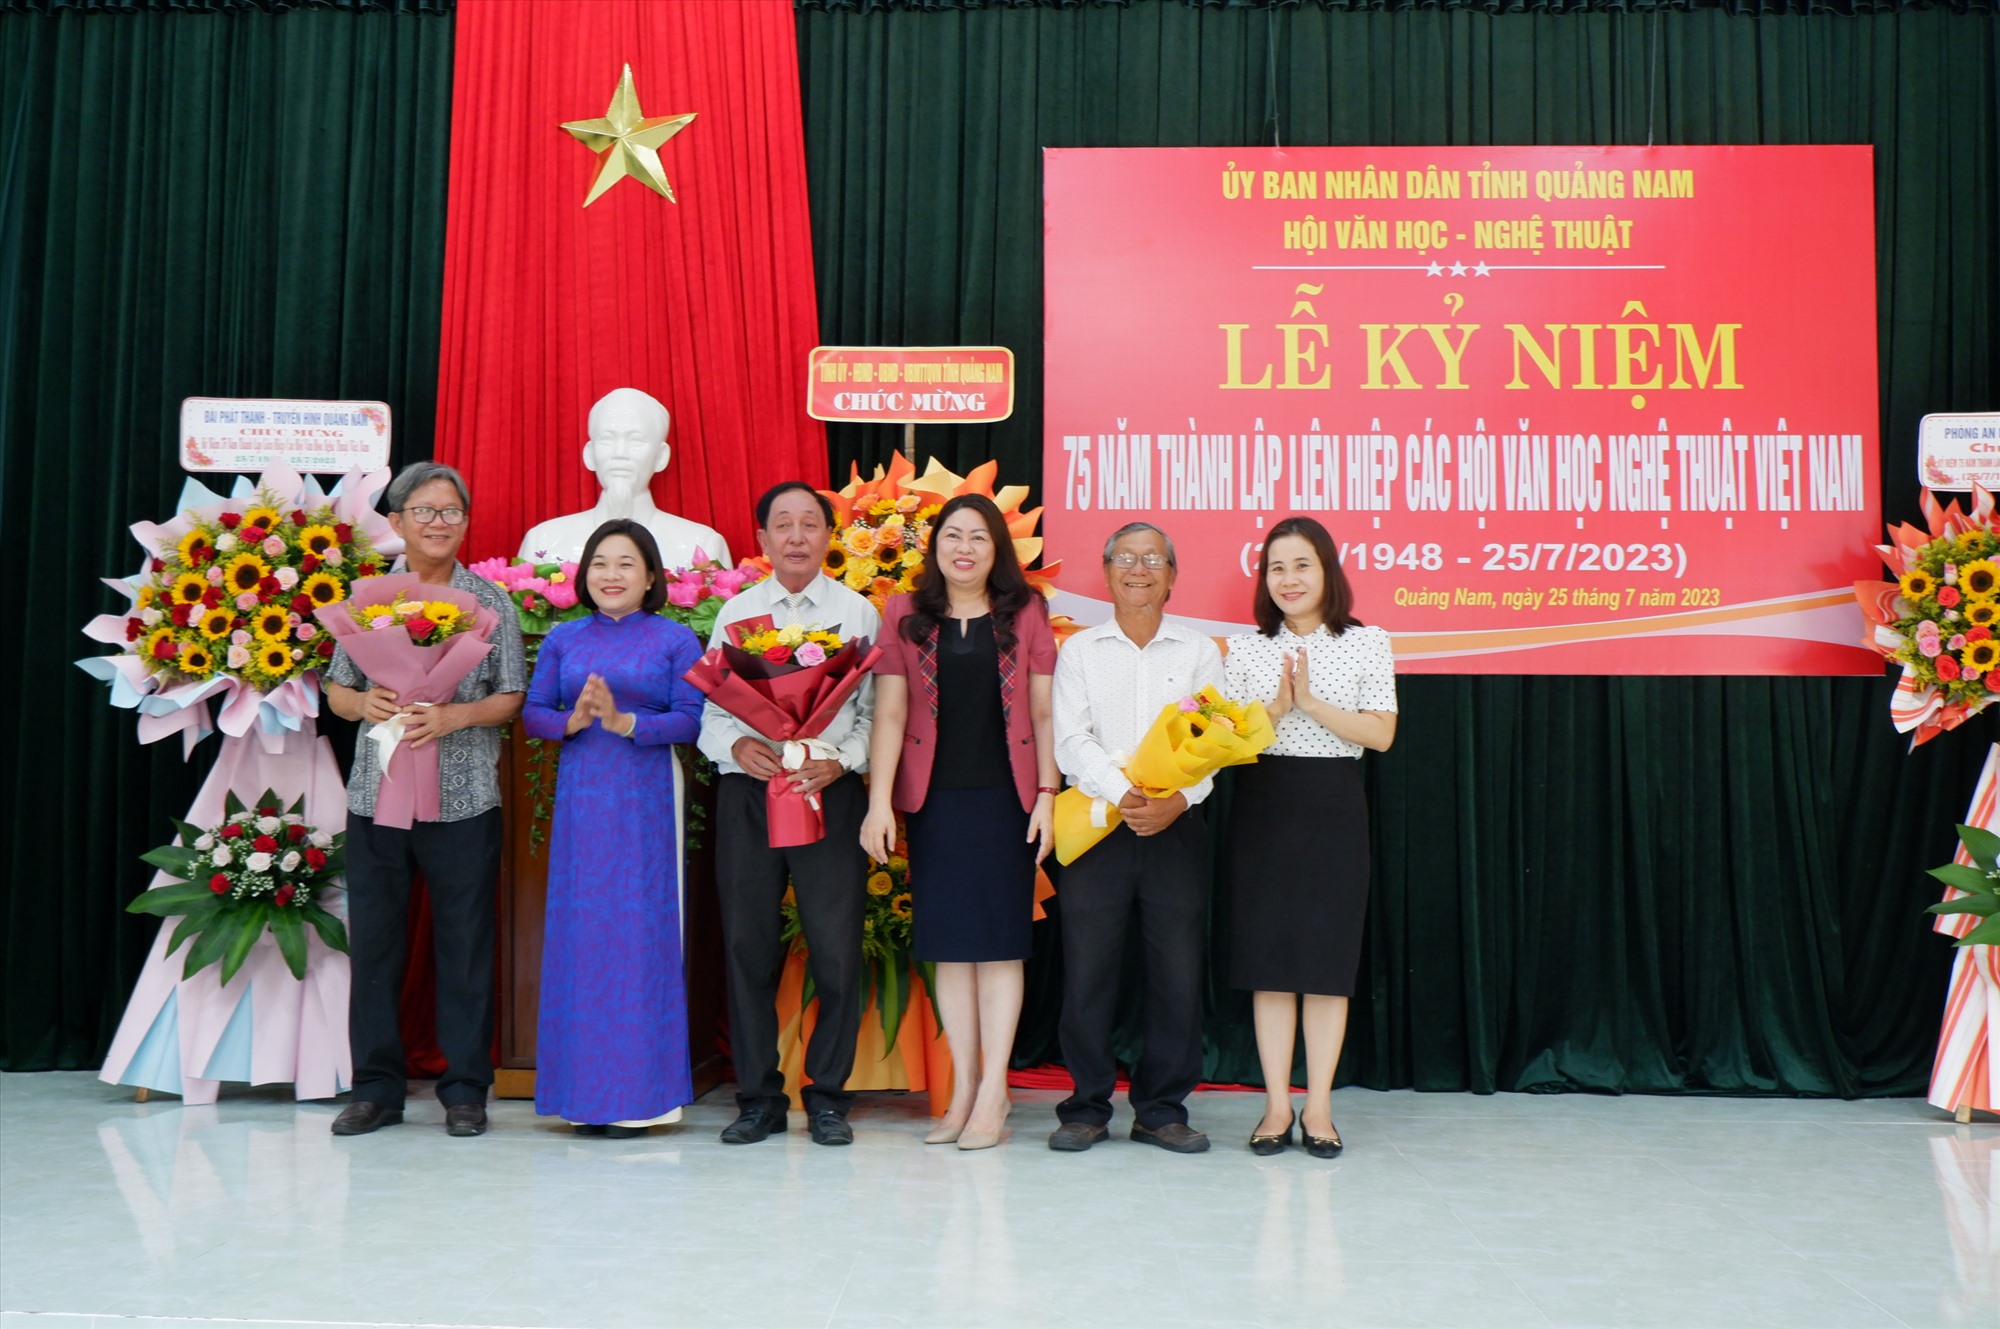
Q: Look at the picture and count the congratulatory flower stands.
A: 3